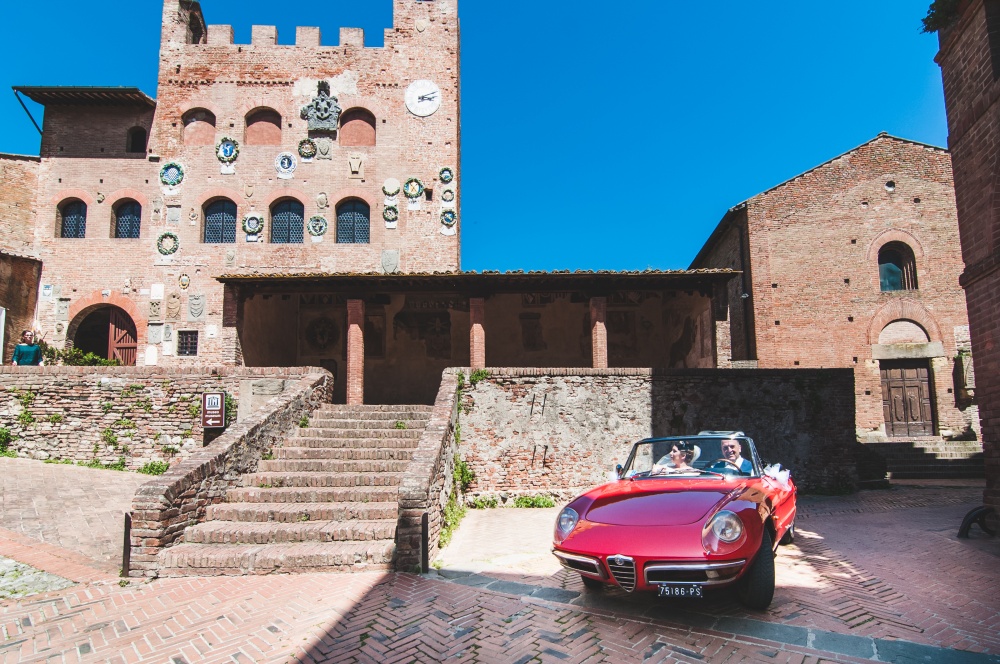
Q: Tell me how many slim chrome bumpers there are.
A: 2